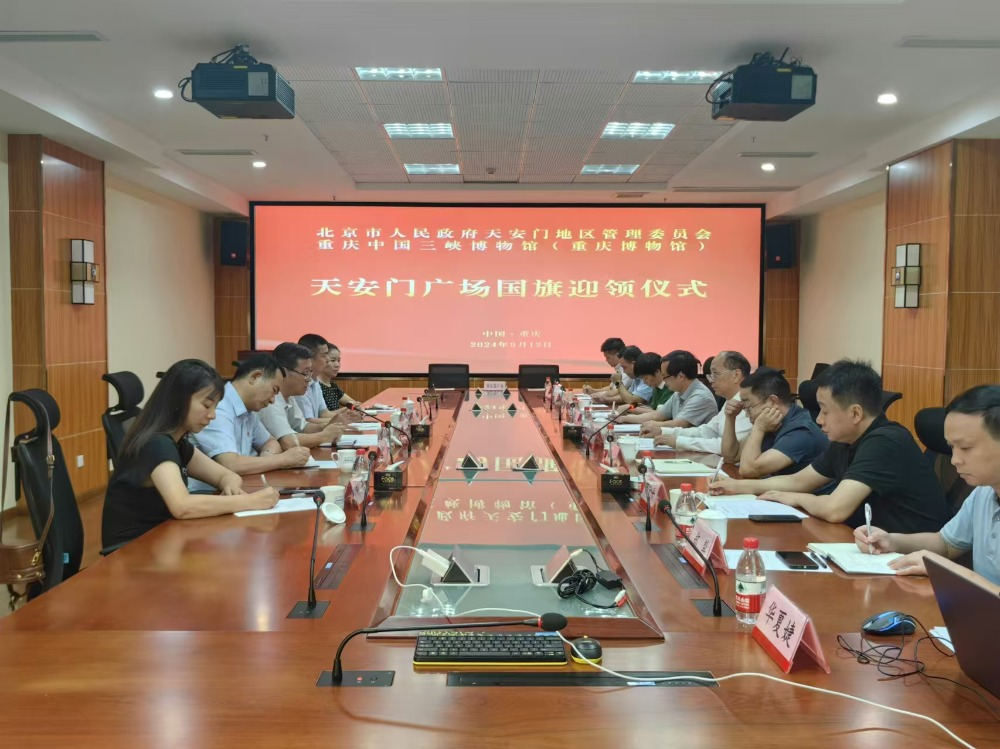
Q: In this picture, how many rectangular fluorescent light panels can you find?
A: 6